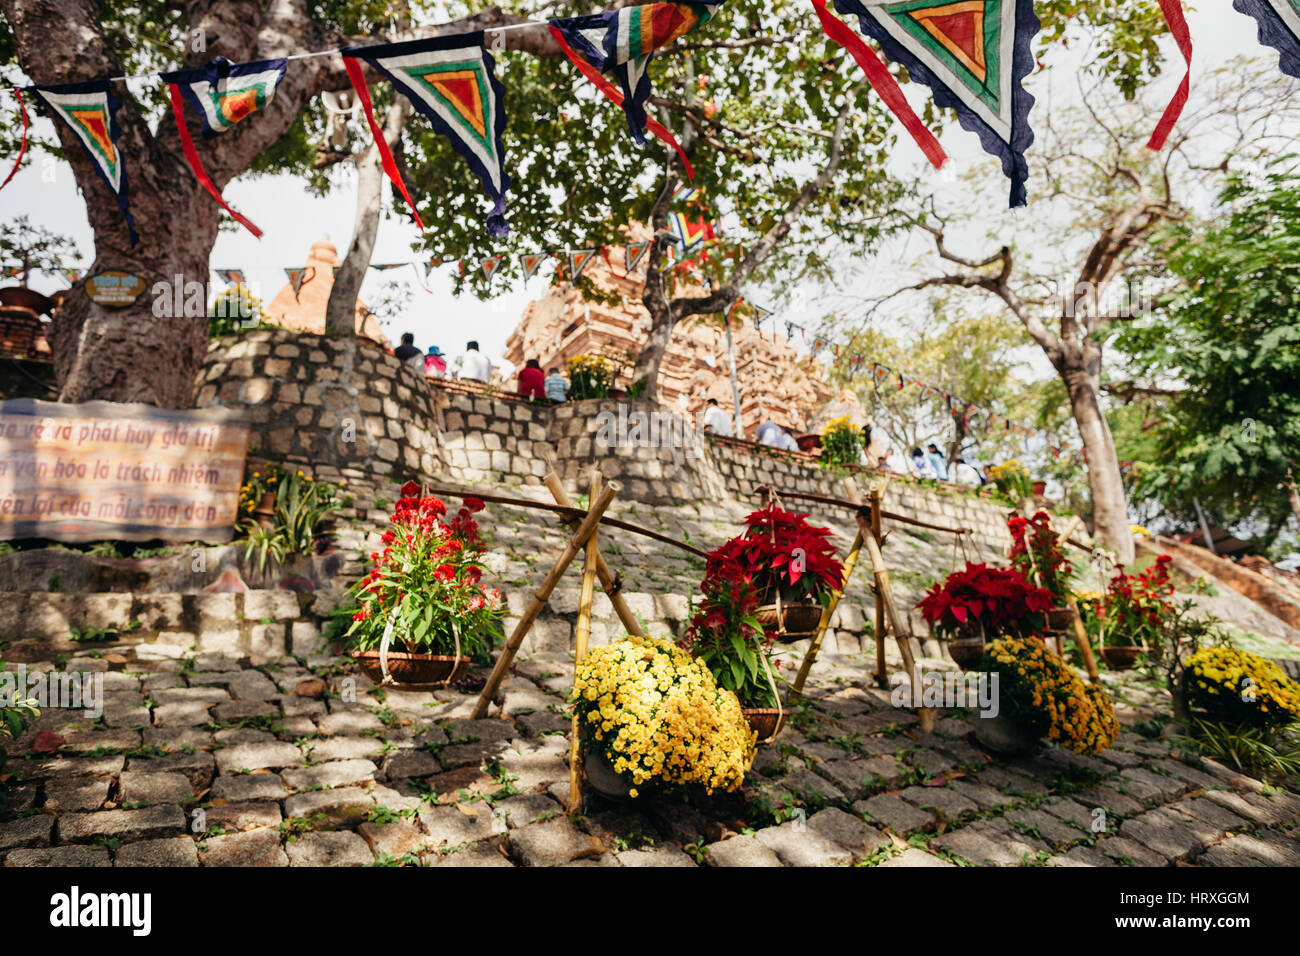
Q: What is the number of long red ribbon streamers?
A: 6